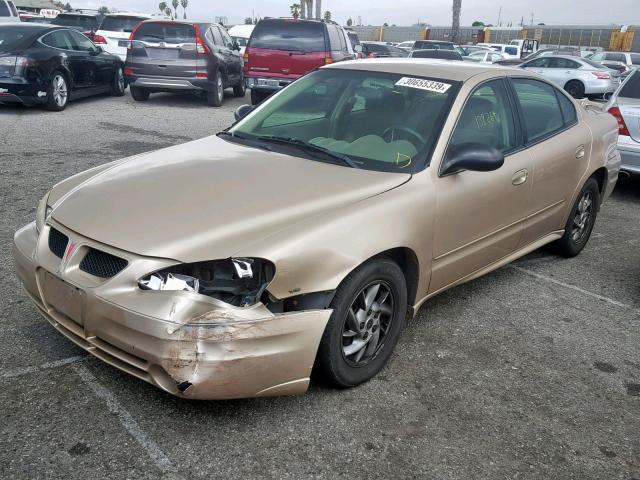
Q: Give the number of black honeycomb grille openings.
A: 2